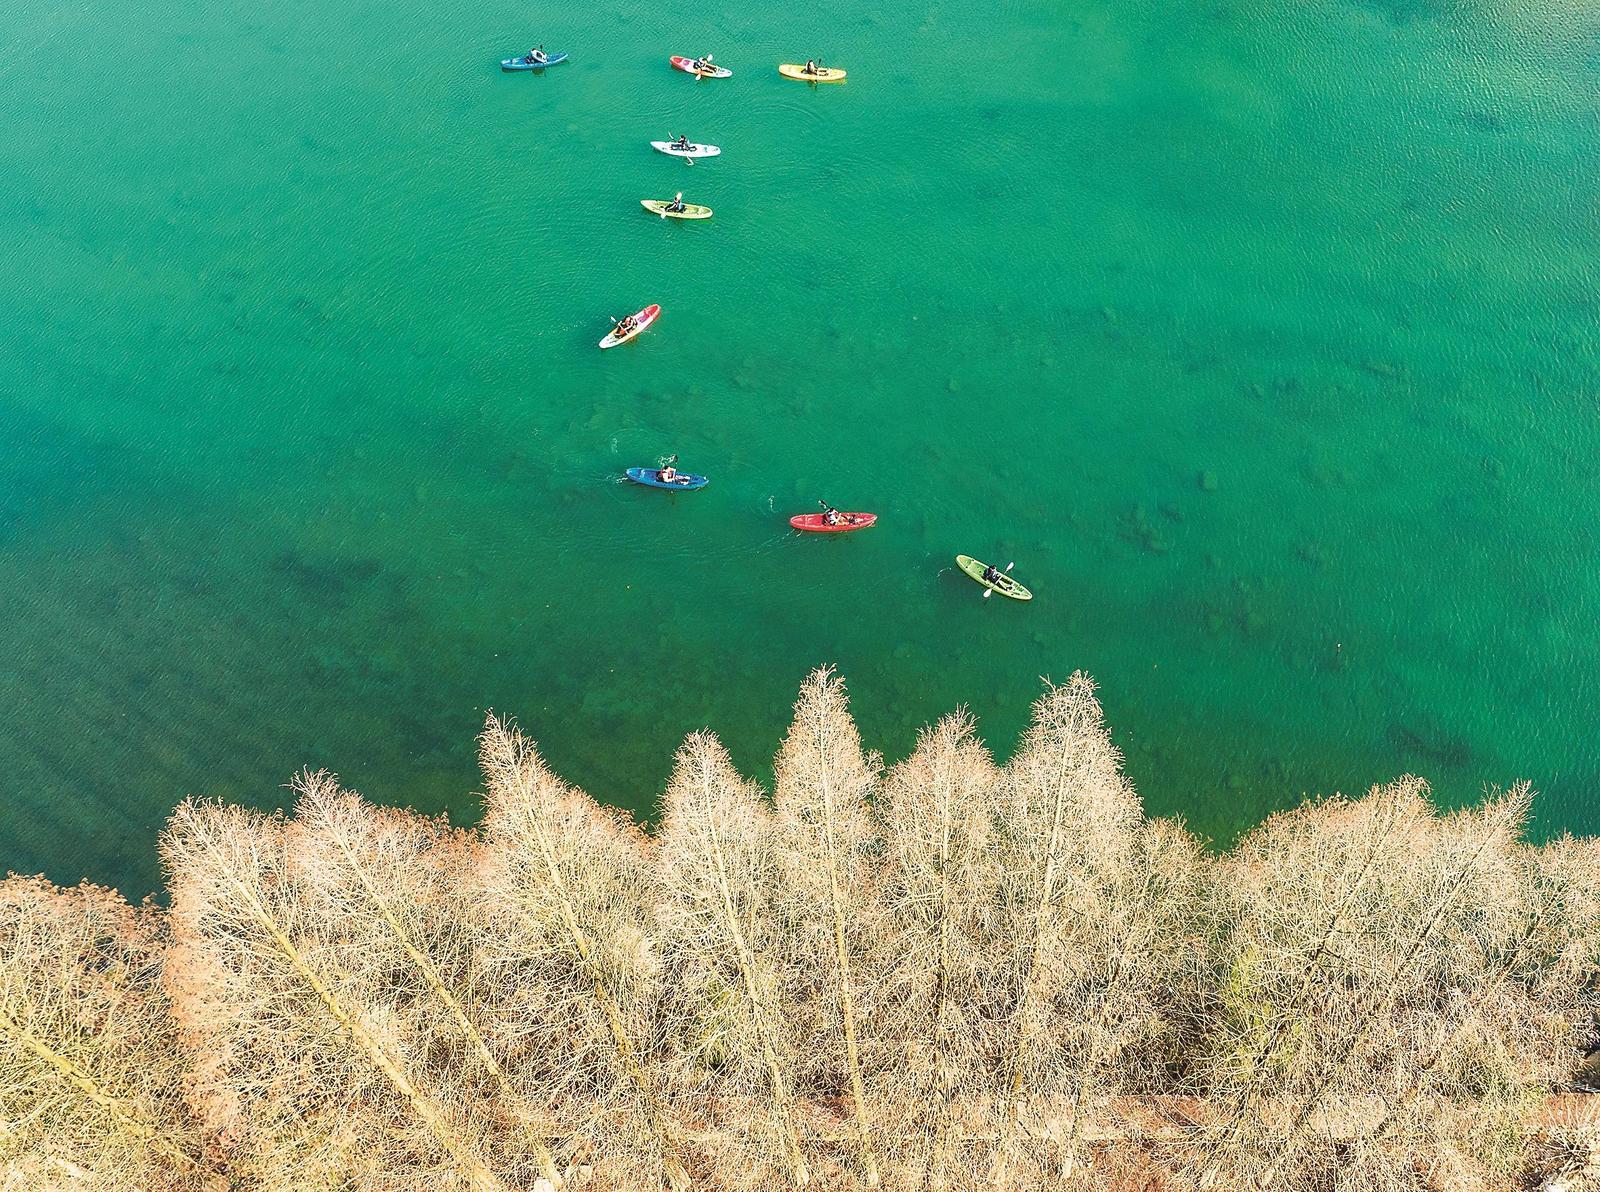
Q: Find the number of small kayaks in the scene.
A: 9